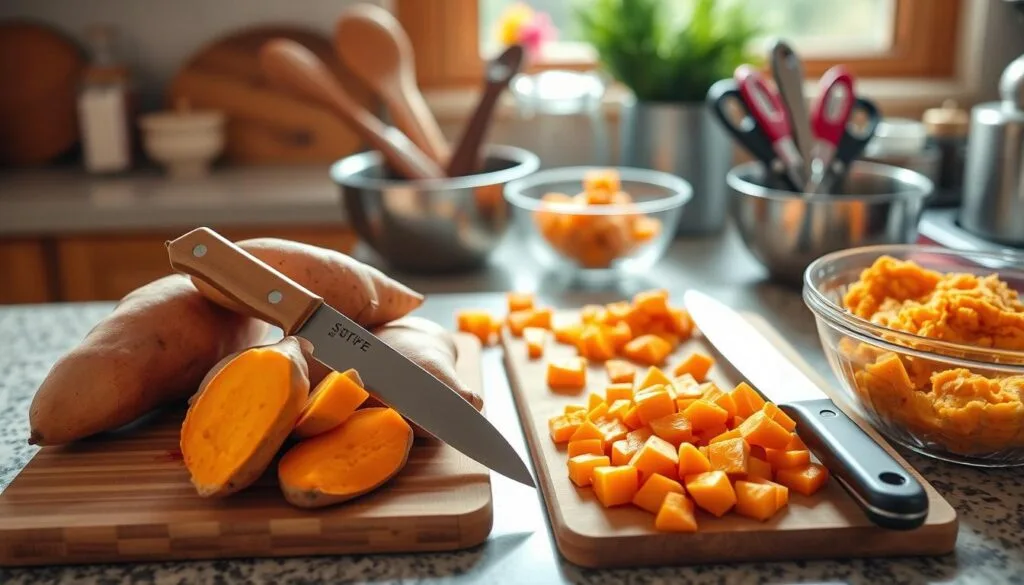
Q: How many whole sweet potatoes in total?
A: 3